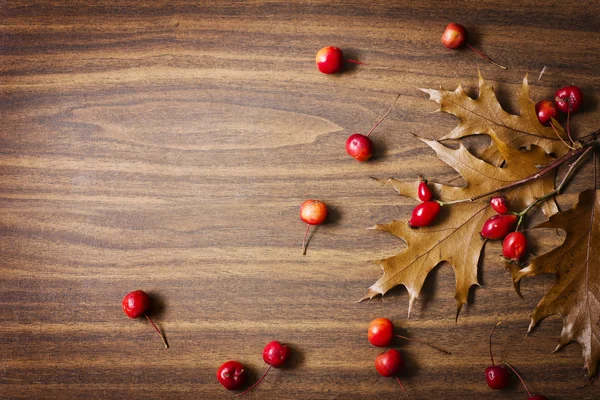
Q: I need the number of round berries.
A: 13